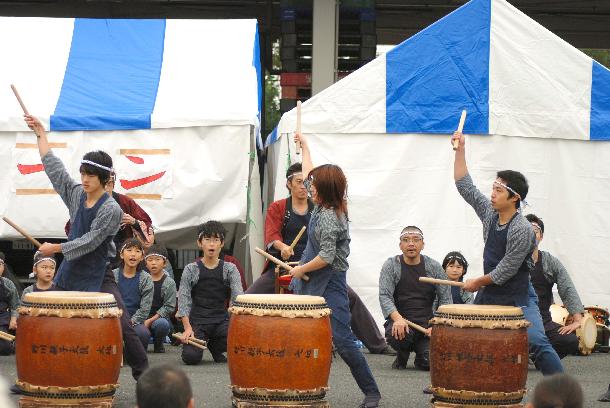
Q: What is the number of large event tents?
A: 2